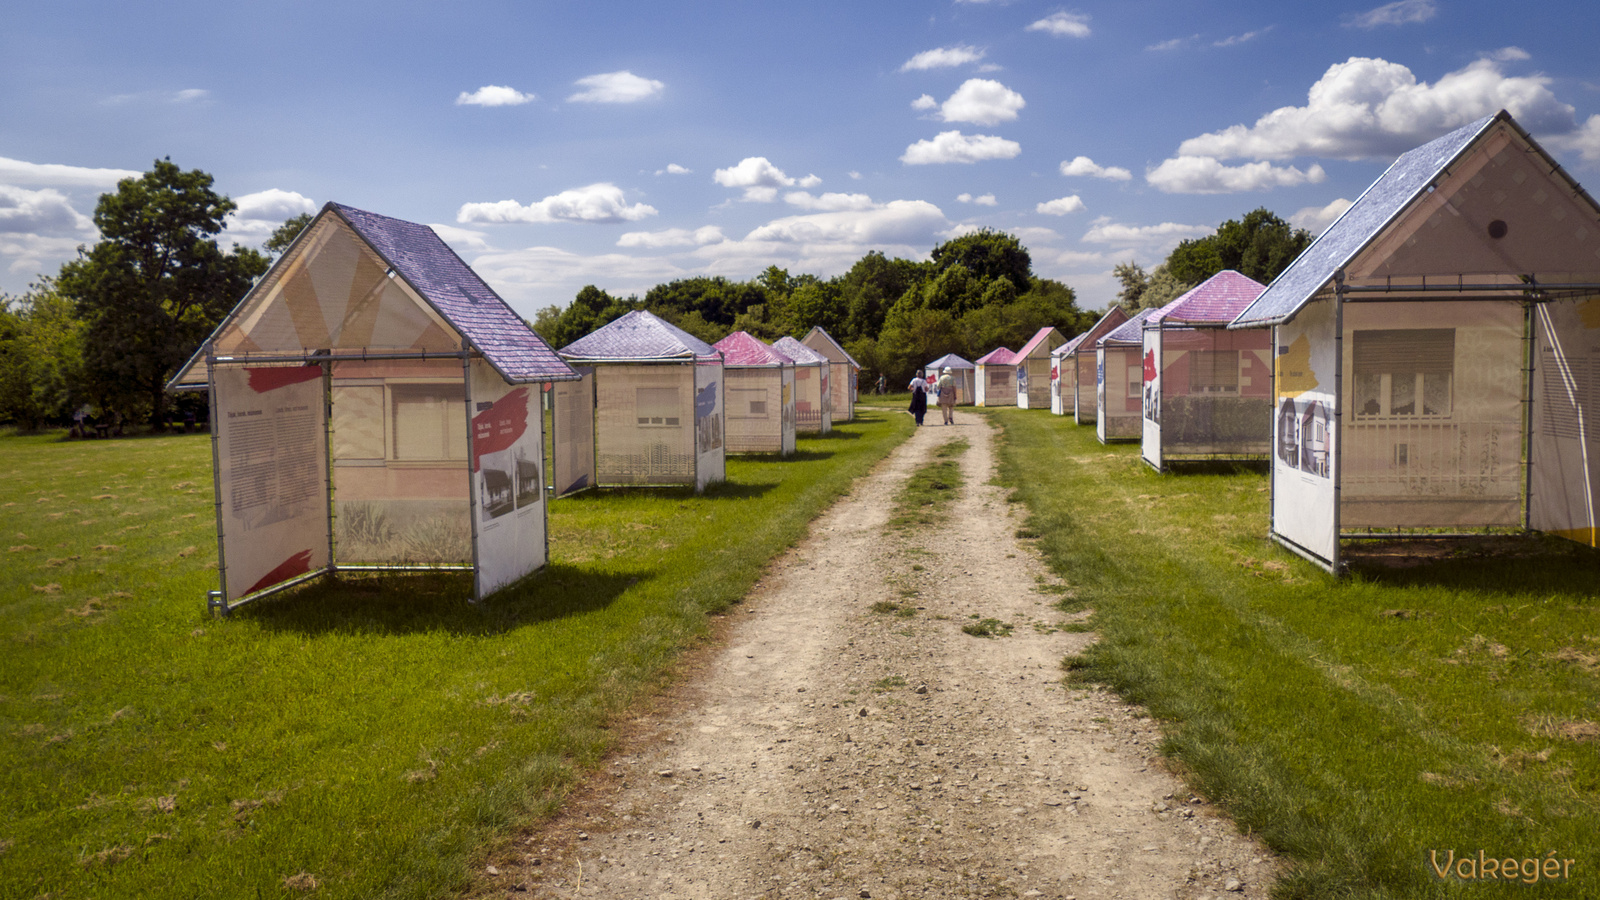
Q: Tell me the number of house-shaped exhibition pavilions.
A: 13